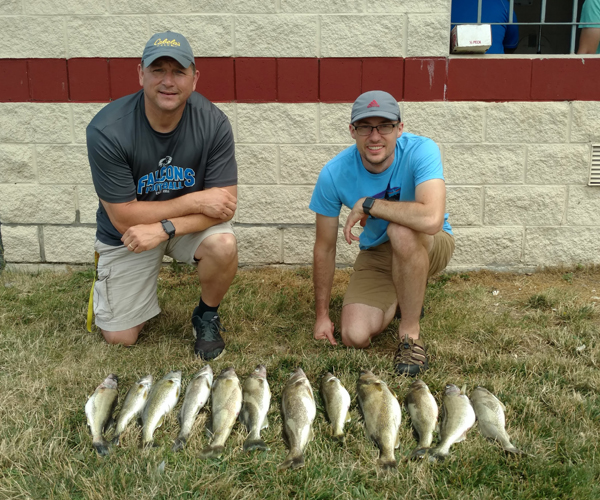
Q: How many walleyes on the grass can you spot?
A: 12